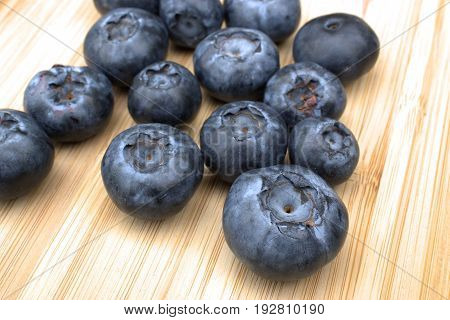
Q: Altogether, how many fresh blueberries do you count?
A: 14